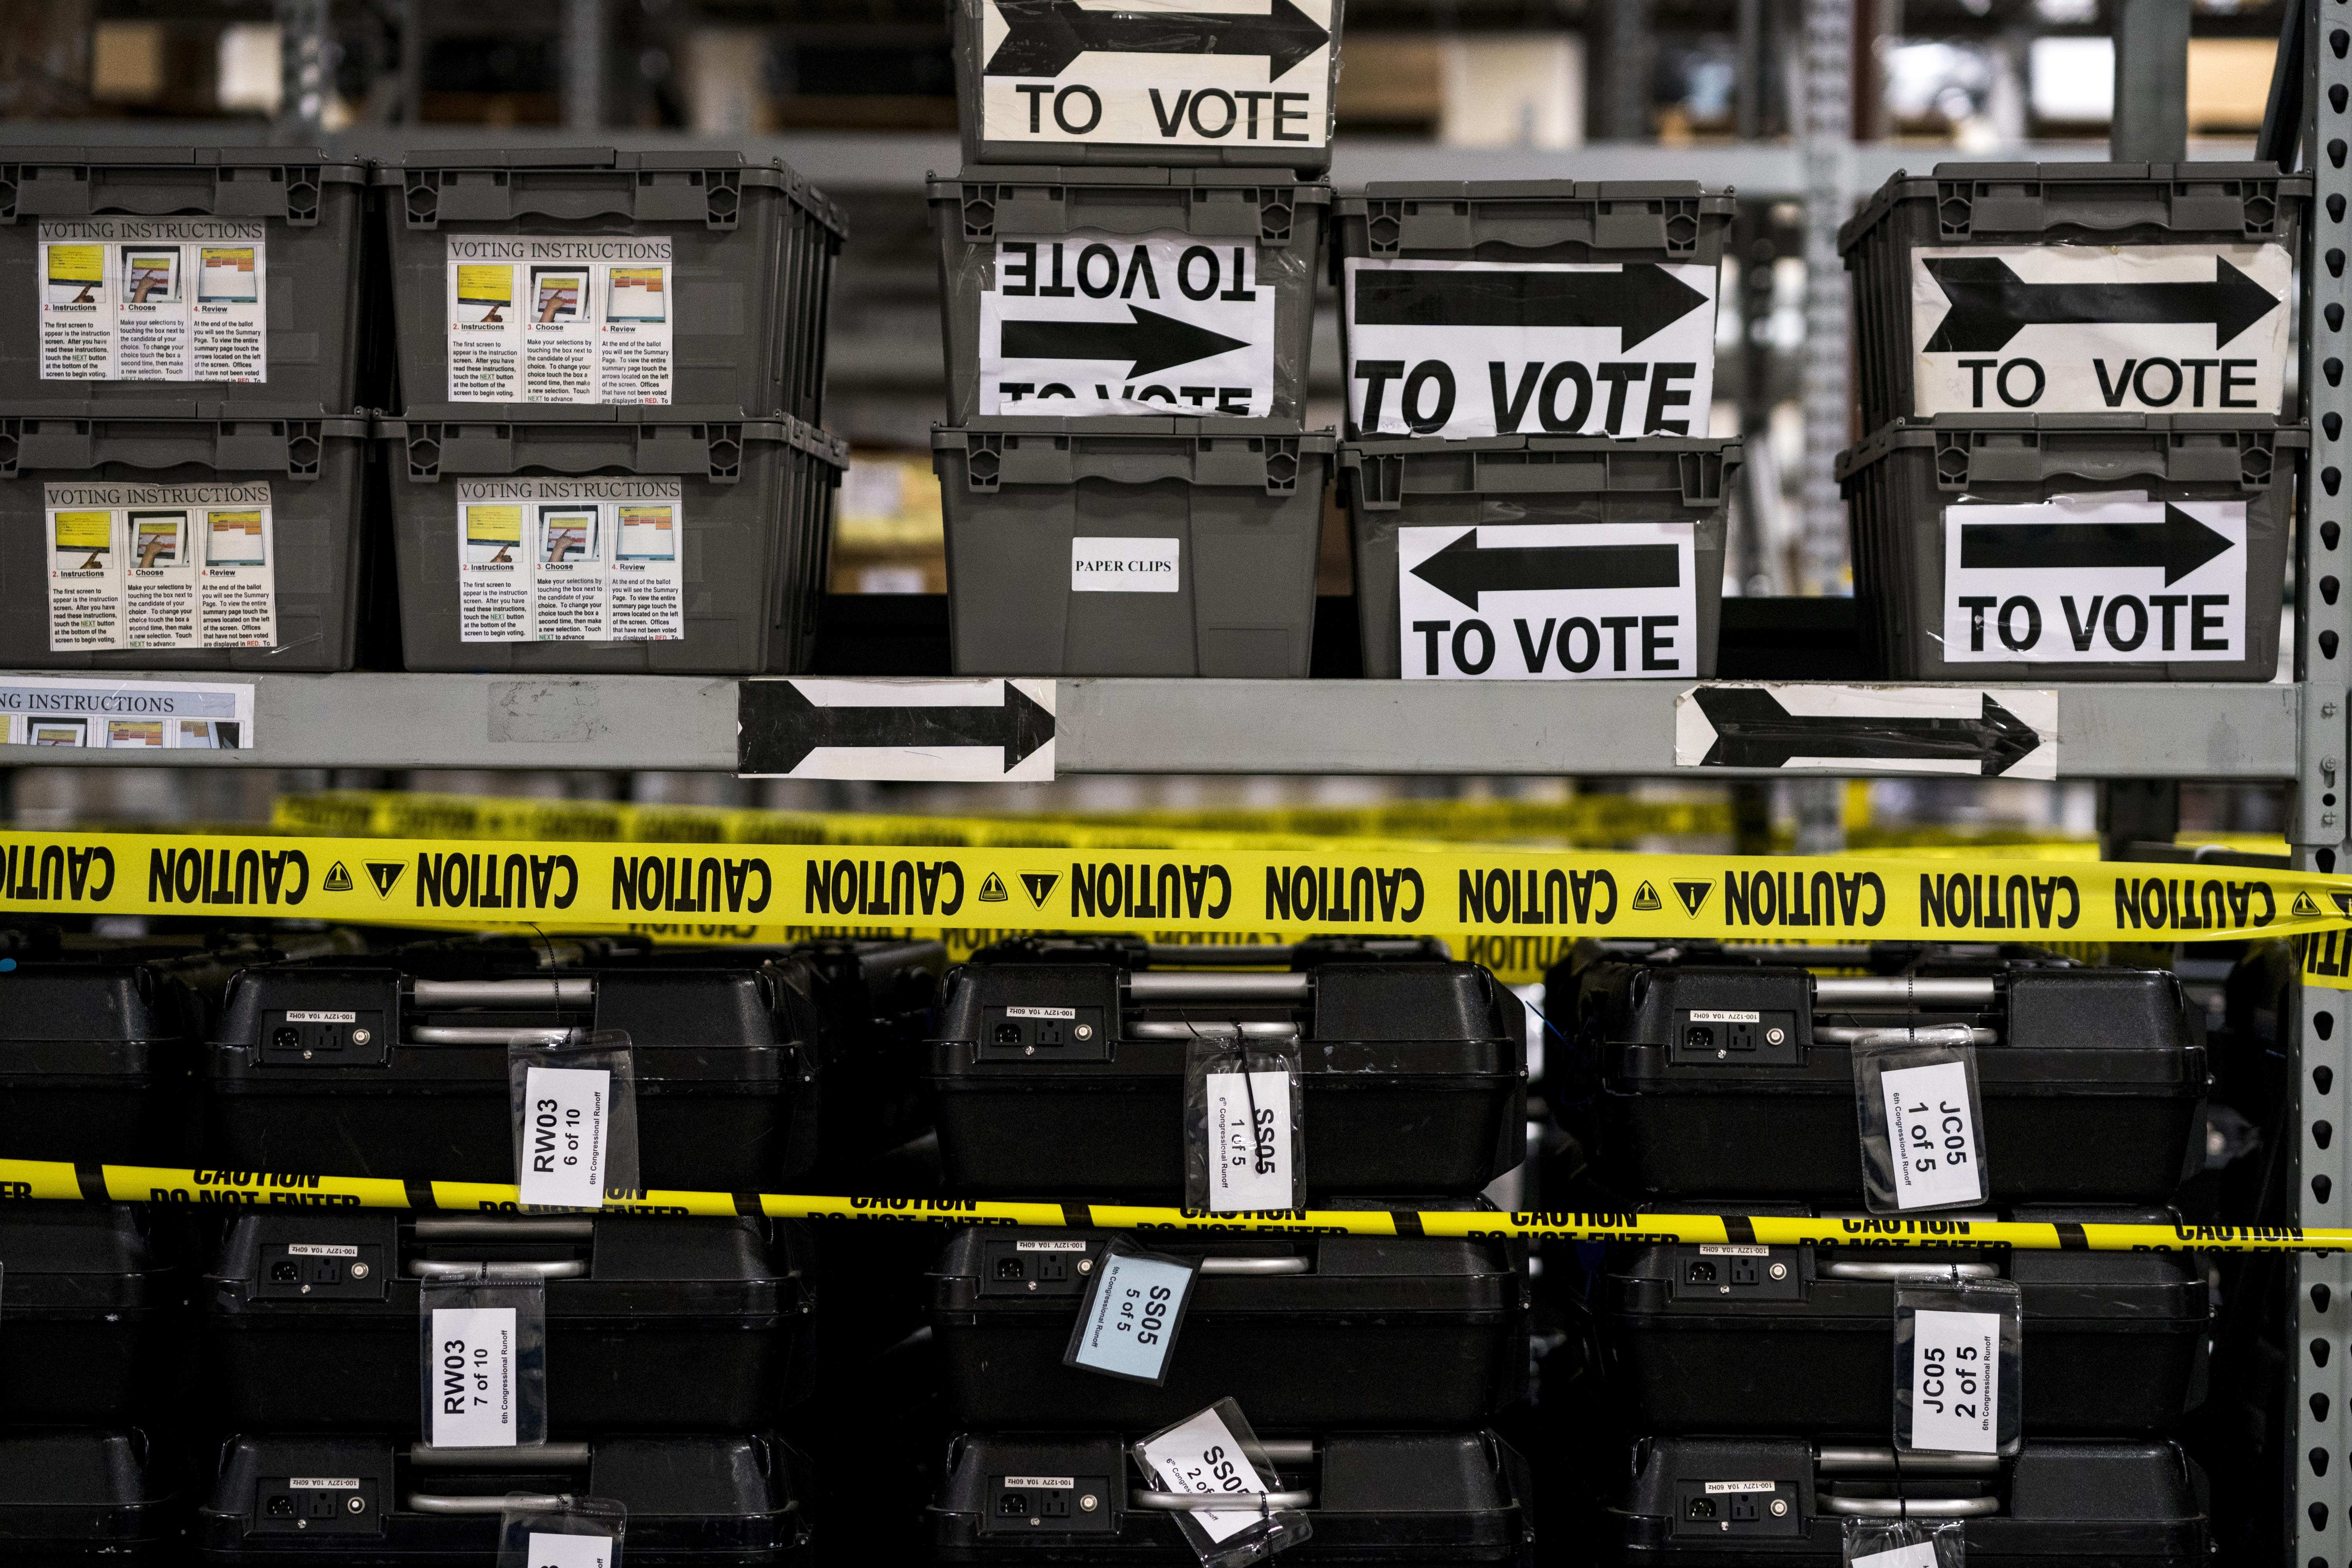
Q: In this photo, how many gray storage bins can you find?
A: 11